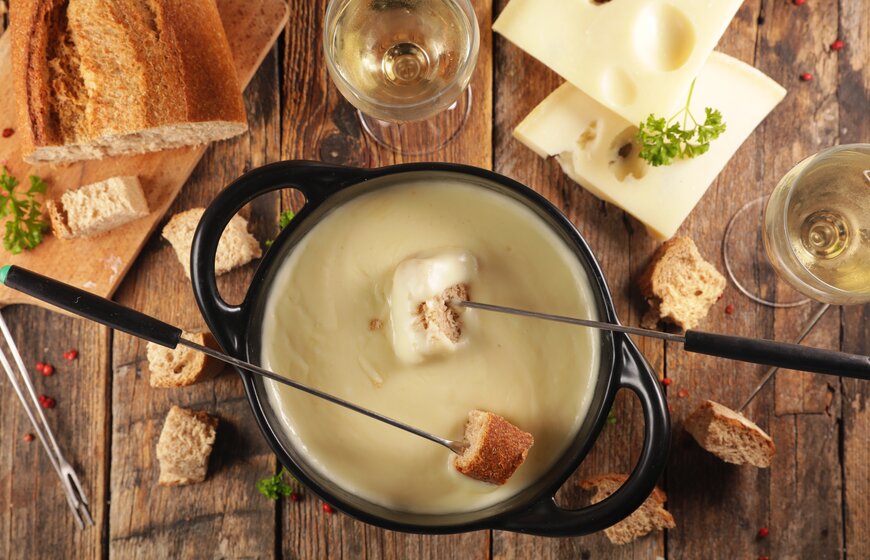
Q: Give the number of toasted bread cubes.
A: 9